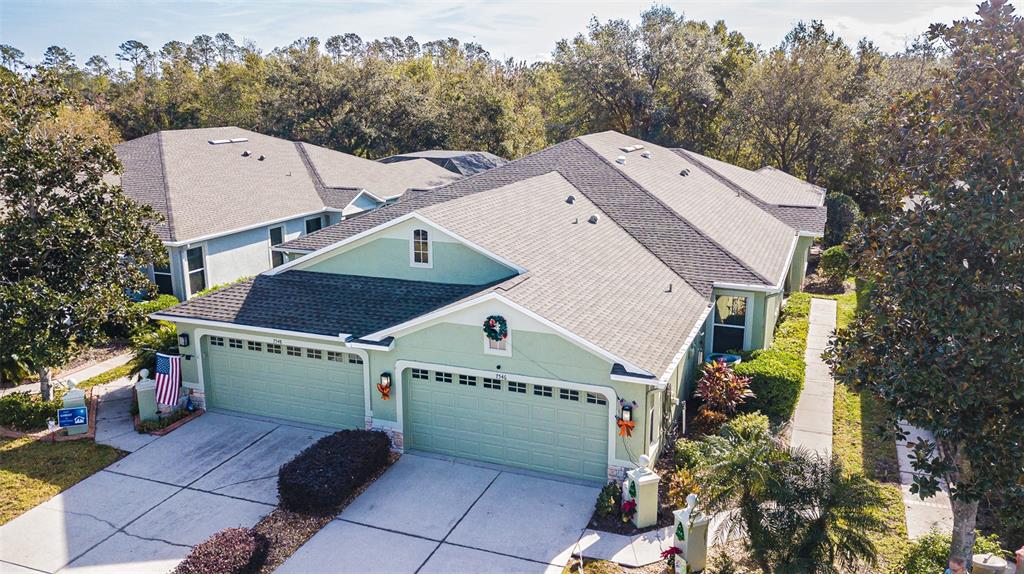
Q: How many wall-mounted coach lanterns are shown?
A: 3